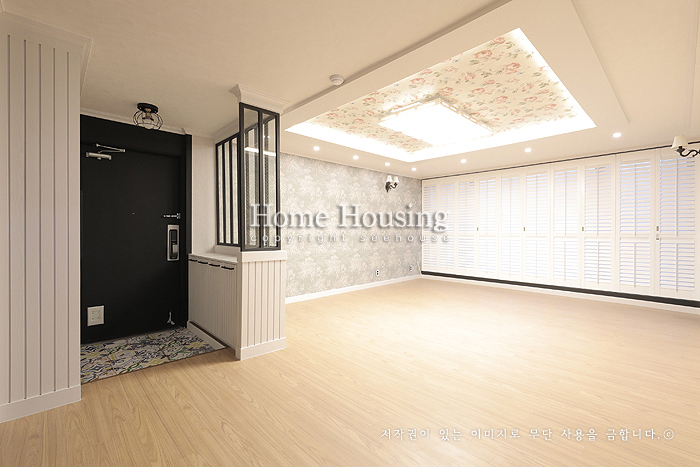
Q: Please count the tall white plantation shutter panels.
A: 10